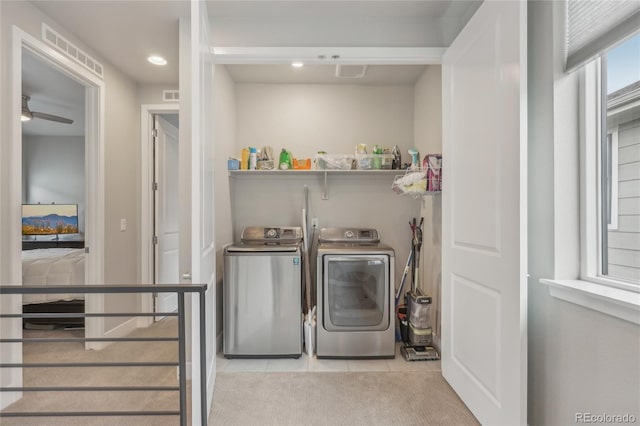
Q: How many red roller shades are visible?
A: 0